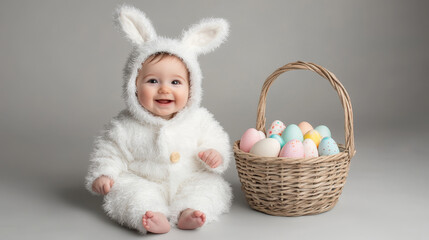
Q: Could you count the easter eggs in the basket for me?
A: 12